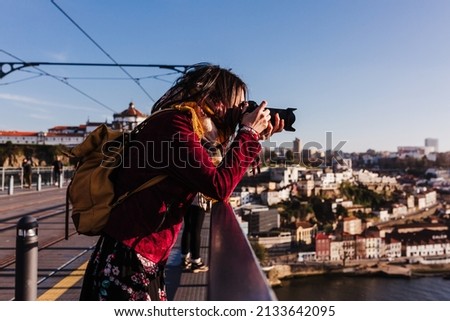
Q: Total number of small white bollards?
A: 3